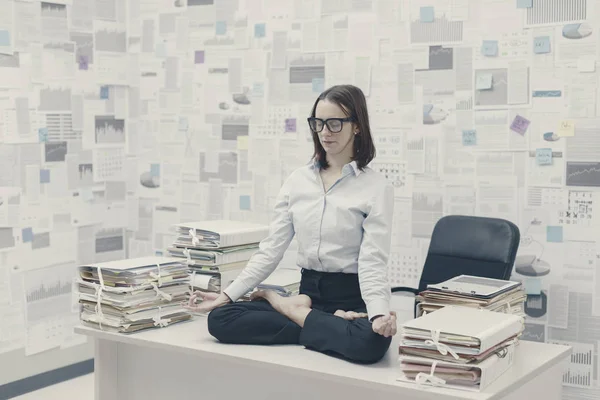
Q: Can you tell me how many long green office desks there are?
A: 0